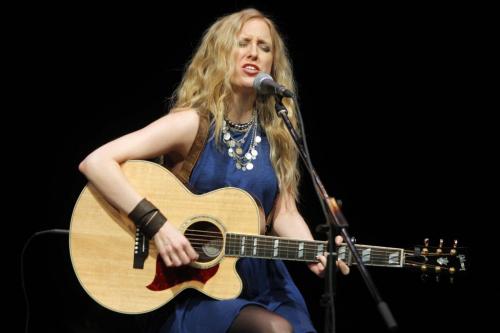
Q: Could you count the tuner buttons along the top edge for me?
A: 3